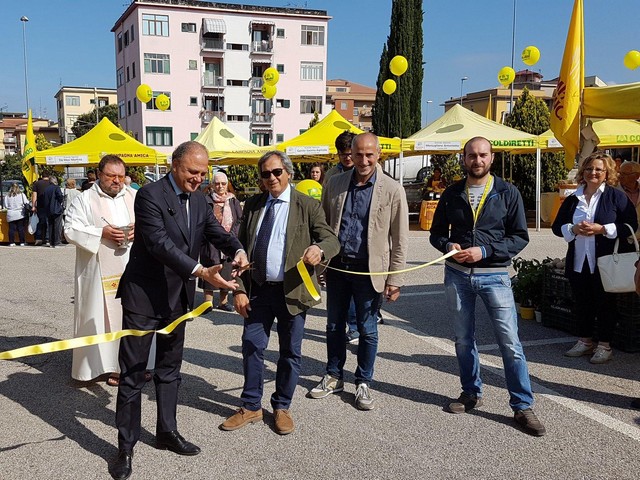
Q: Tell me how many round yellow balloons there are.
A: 10